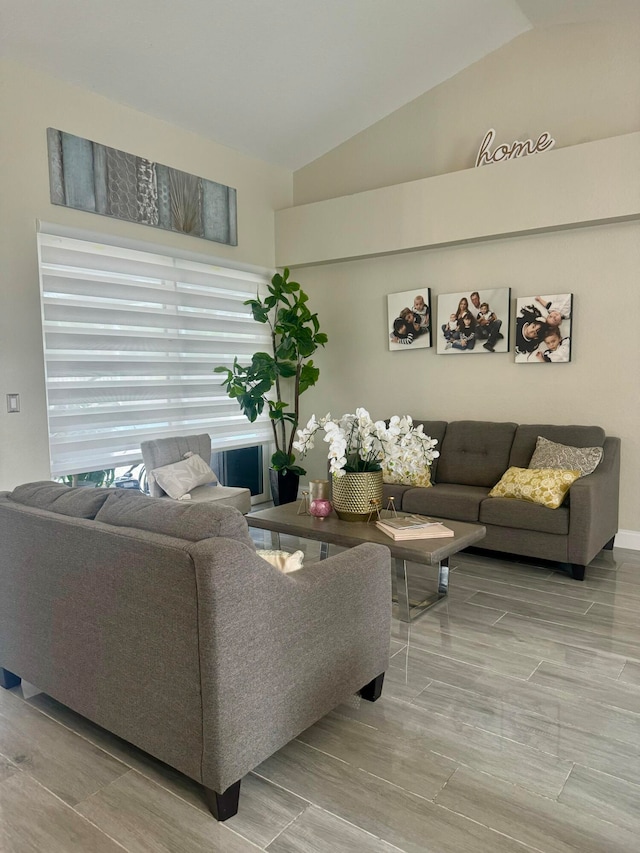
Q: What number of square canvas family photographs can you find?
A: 3